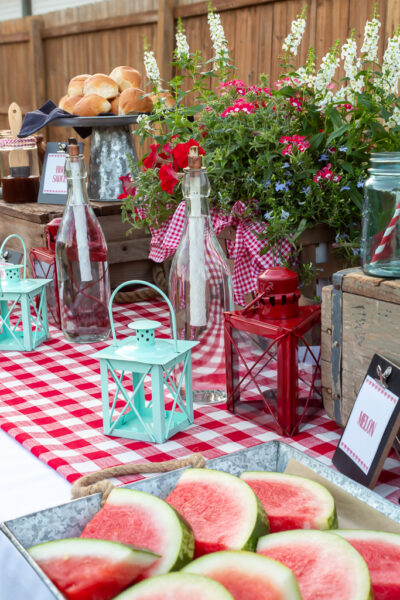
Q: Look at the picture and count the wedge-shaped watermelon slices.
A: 8